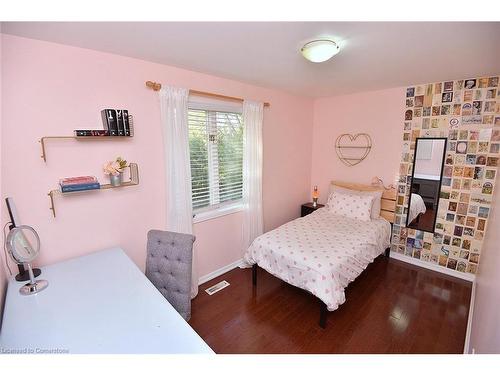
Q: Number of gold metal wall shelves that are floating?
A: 2